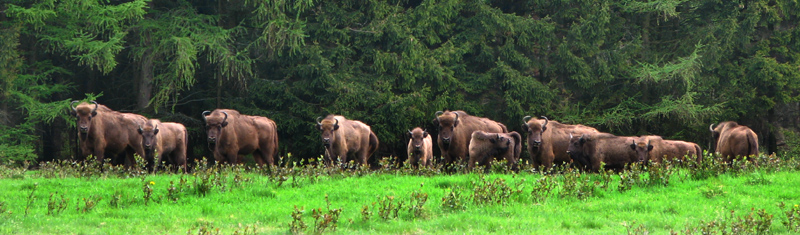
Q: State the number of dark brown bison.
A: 11